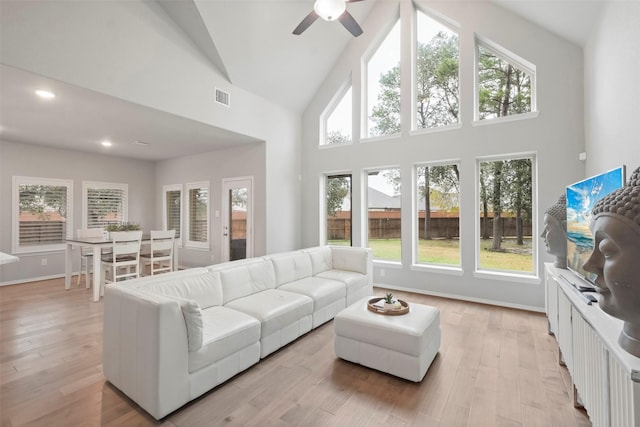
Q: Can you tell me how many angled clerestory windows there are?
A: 4